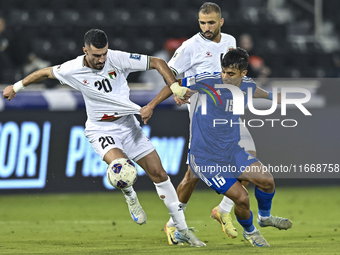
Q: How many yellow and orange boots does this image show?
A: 2